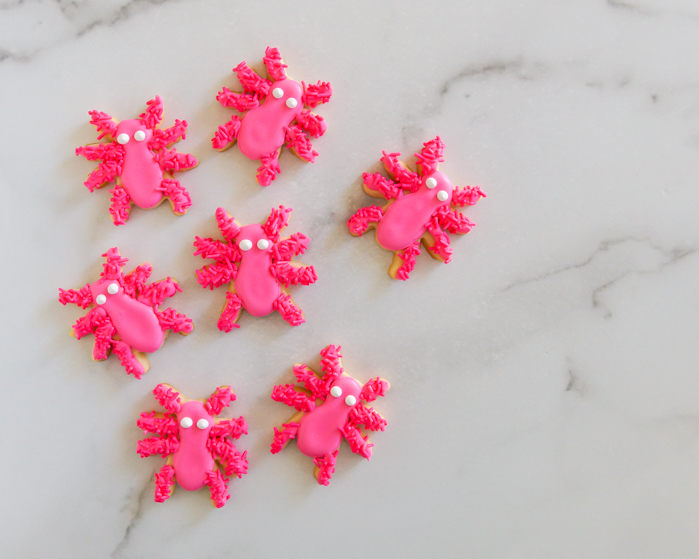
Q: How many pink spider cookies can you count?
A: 7